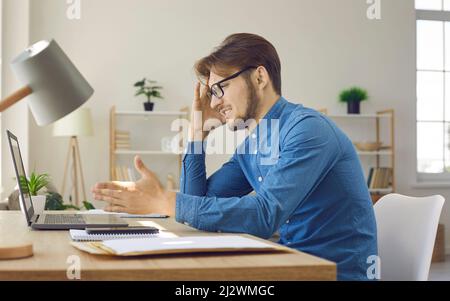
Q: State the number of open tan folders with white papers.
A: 1